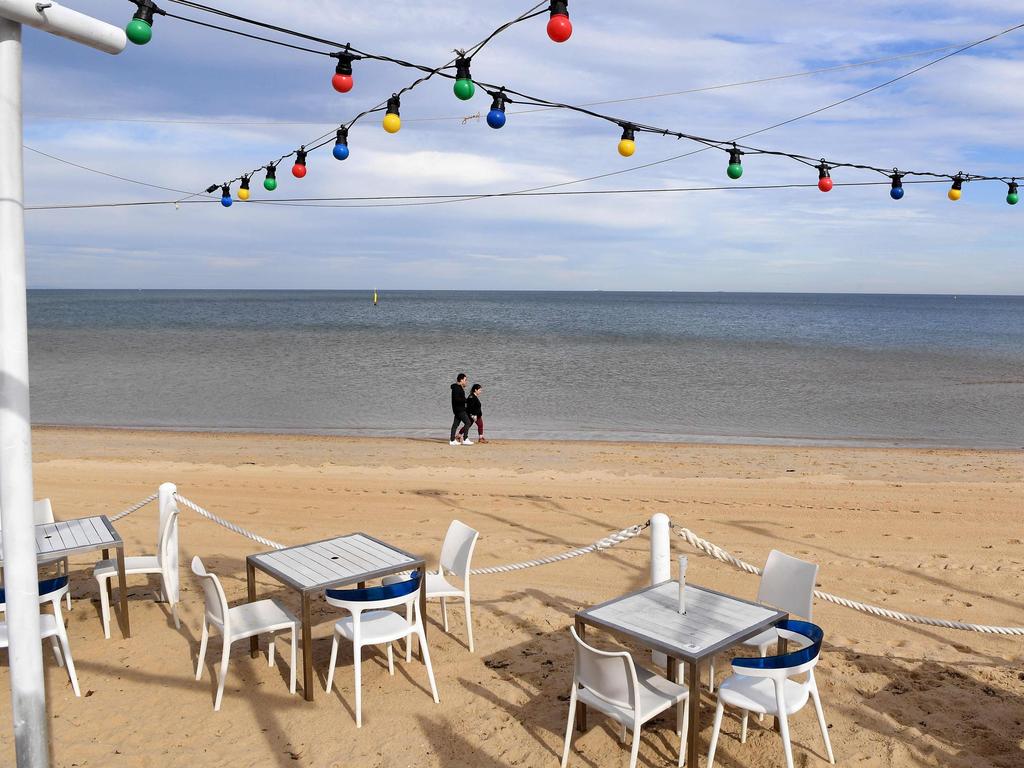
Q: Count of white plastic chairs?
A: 9